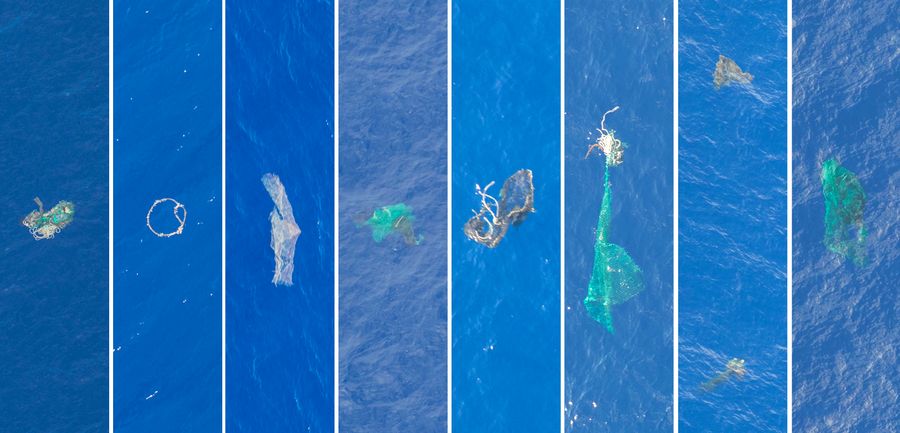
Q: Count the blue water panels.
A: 8